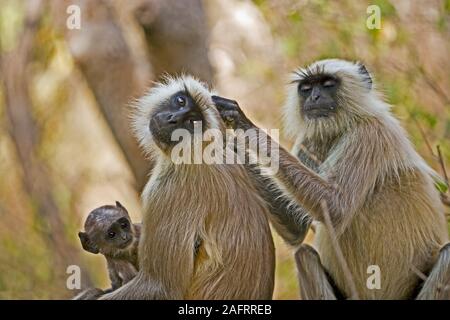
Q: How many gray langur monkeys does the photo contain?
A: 3